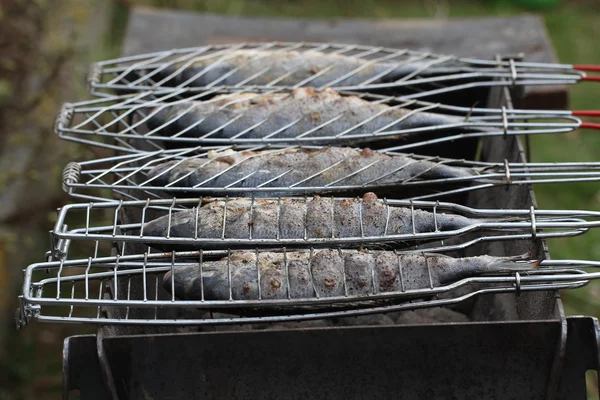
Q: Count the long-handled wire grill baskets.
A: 5